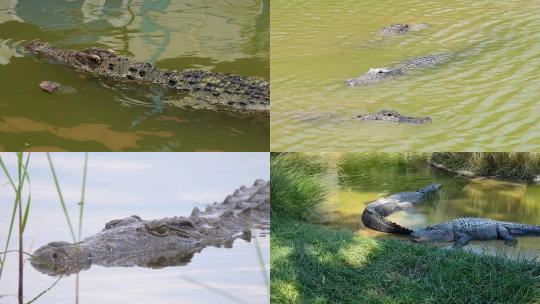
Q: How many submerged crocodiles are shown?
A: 5